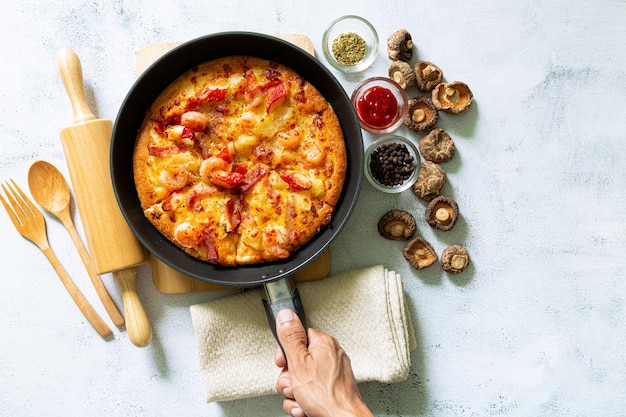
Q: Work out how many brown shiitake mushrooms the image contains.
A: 11